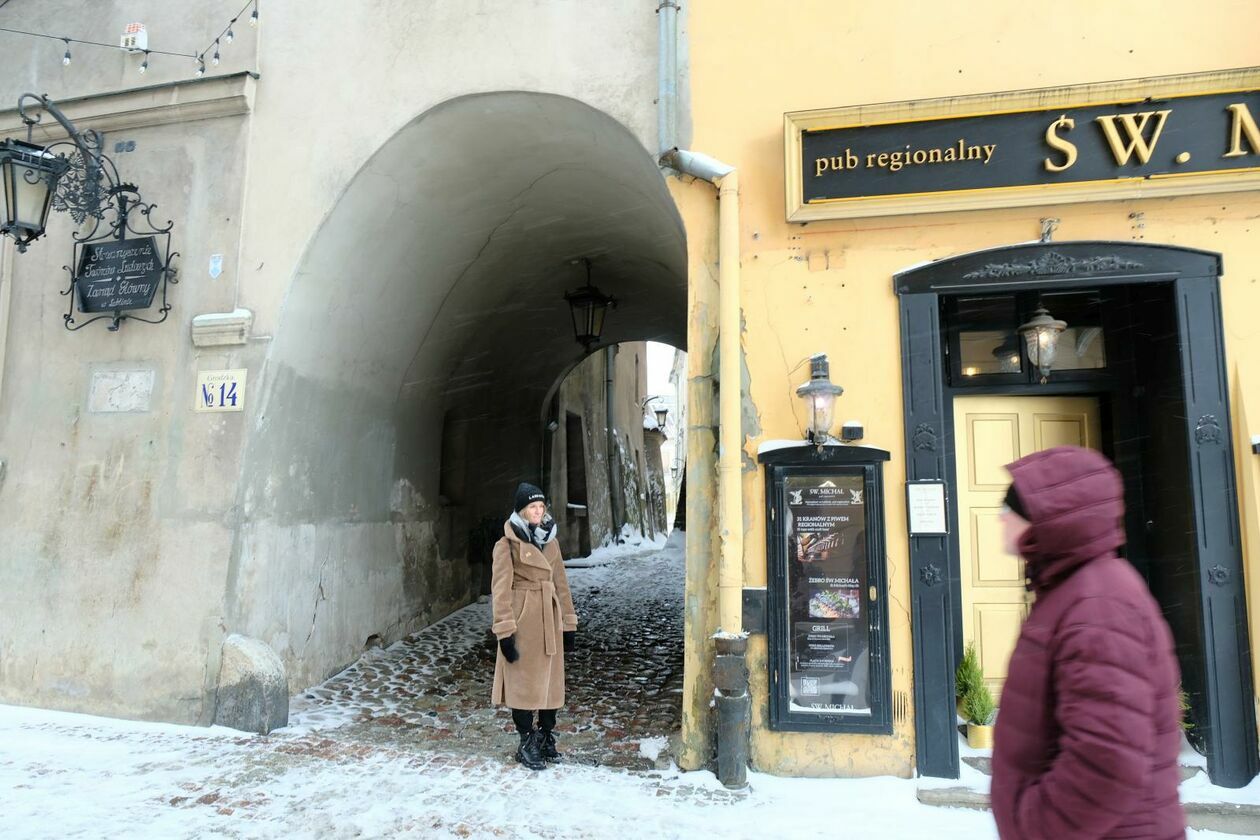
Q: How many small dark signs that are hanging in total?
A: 1